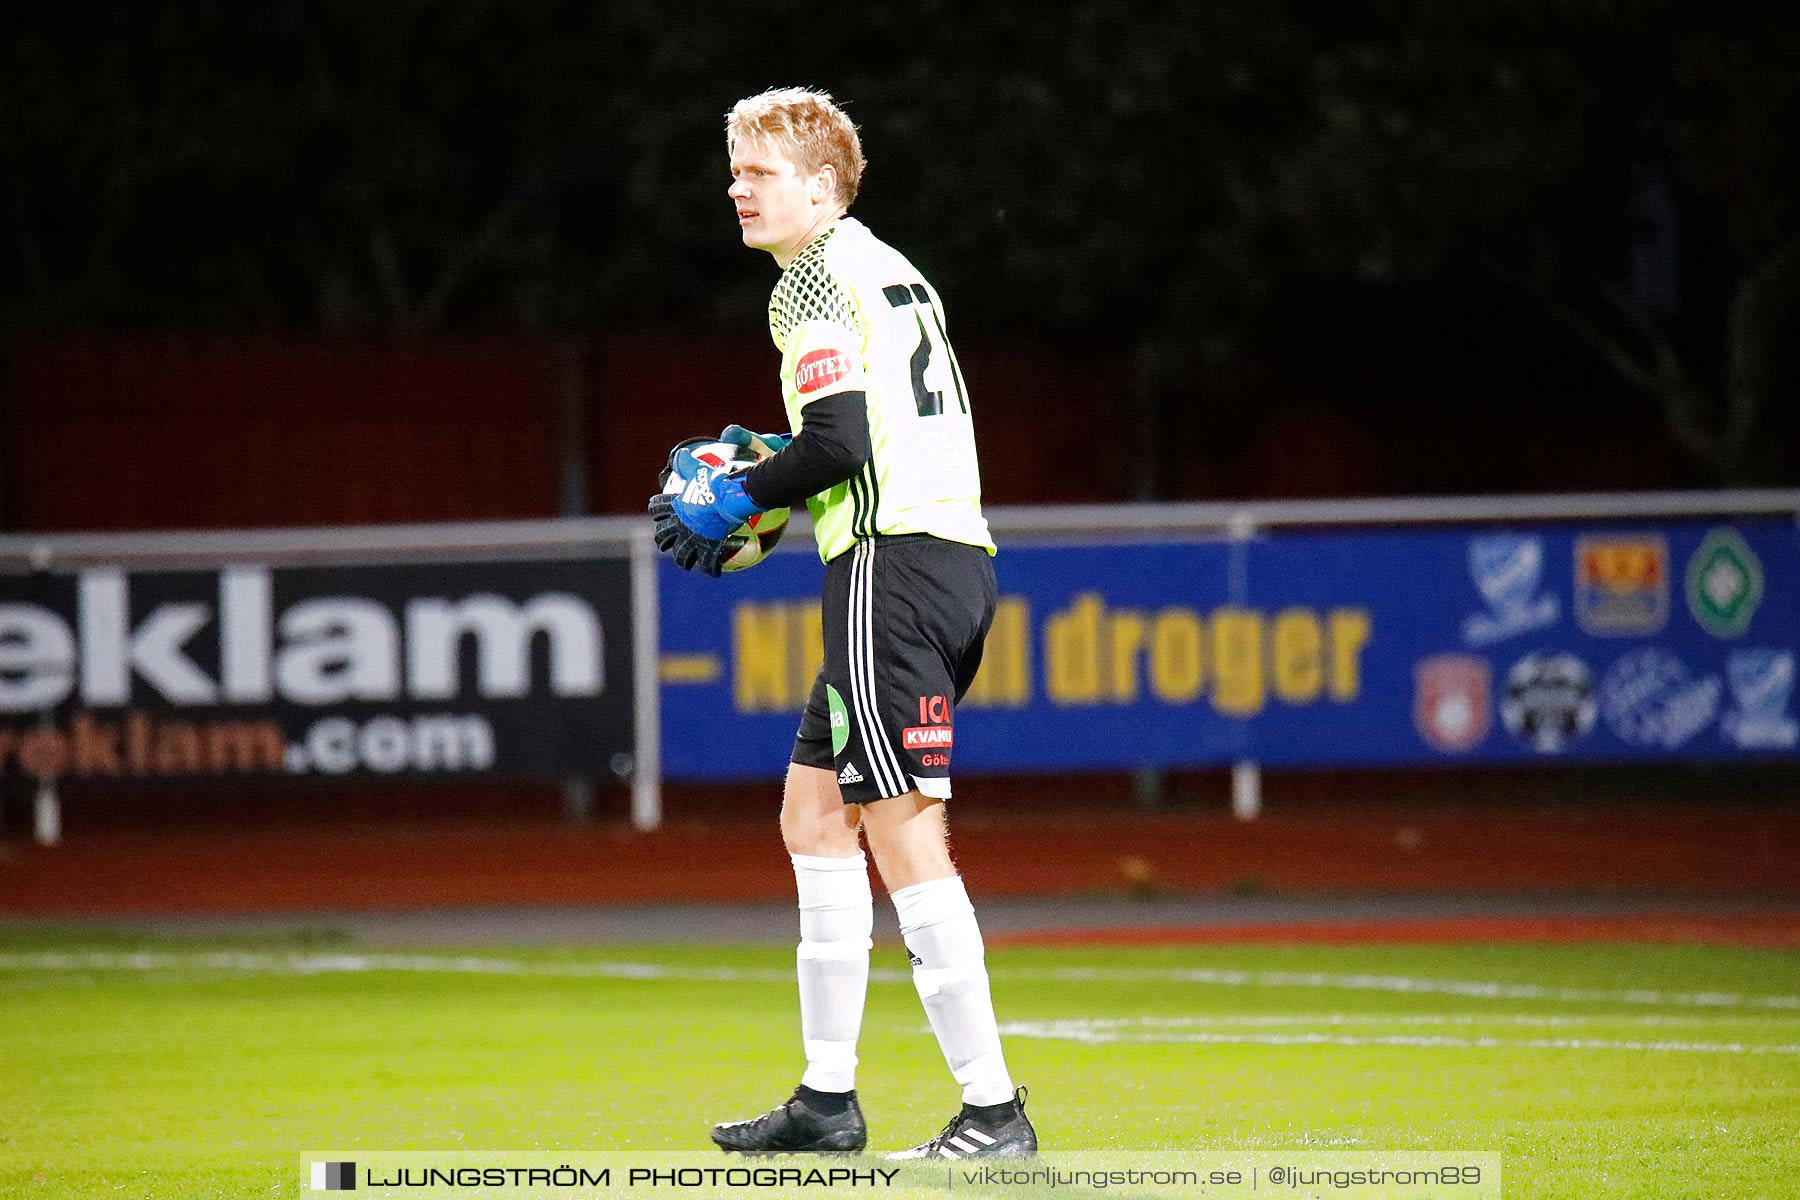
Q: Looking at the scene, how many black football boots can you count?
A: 2